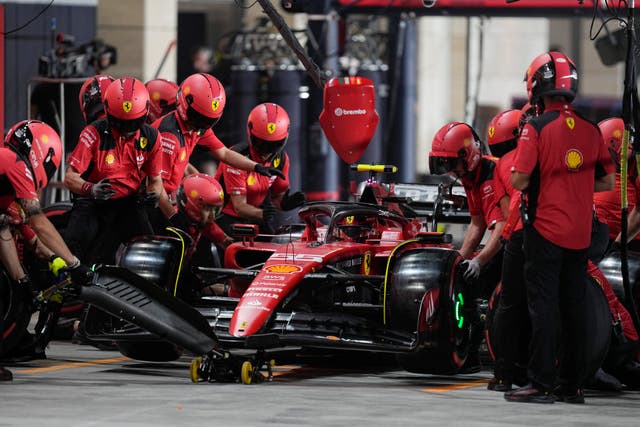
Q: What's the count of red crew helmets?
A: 11